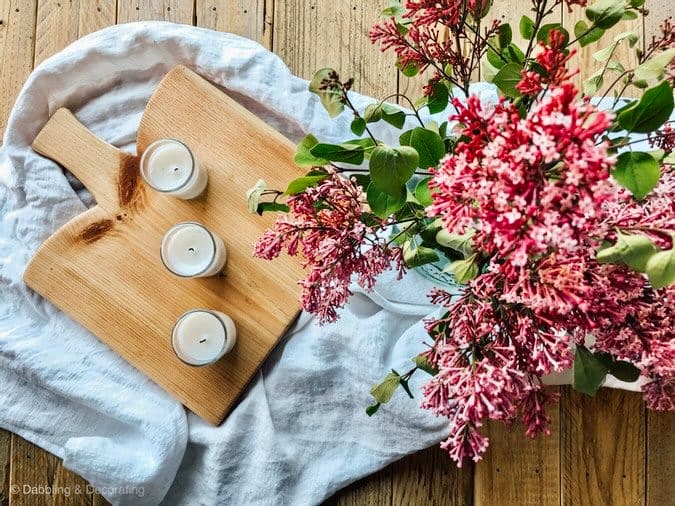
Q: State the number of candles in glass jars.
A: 3